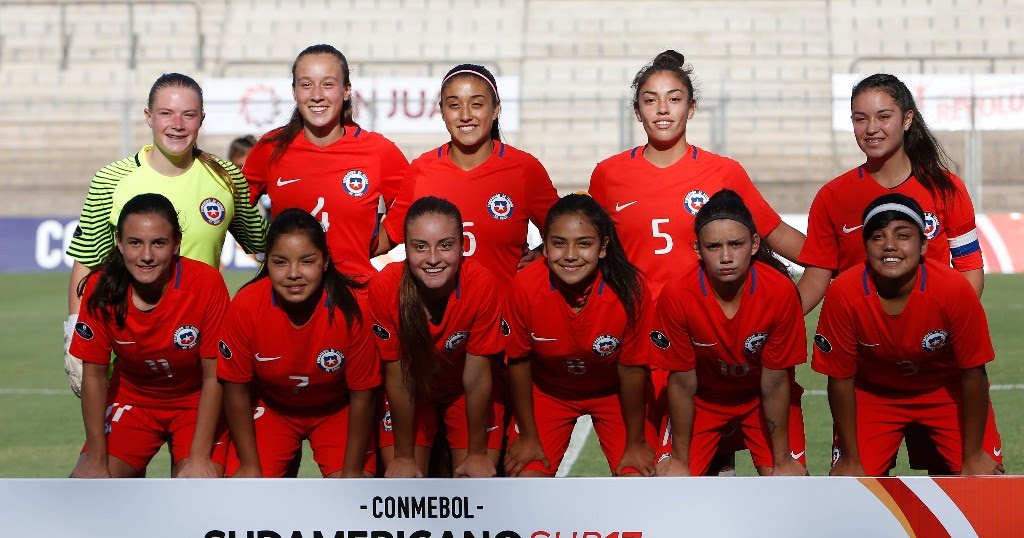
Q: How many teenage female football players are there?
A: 11